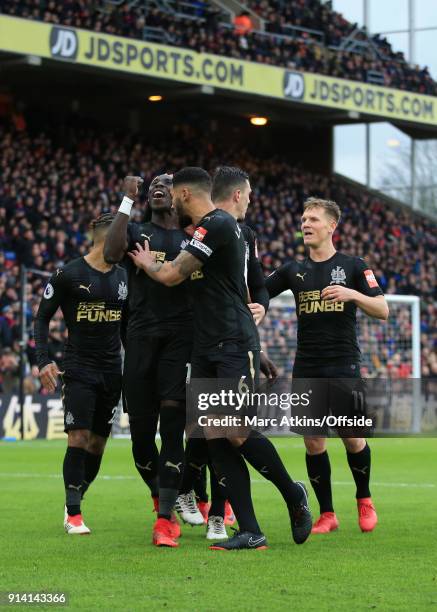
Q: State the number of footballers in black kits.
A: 5